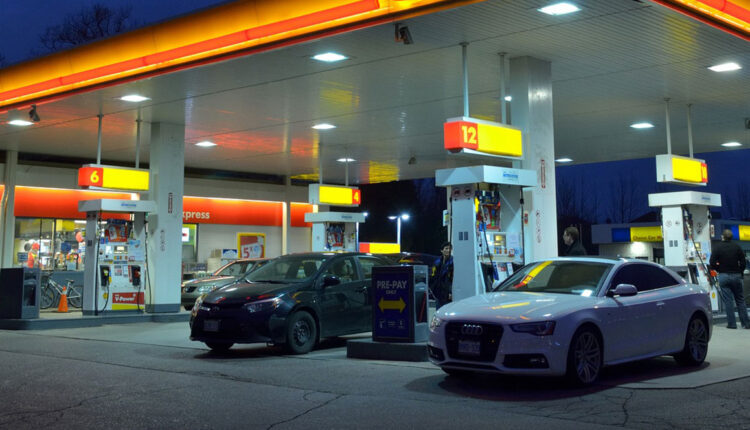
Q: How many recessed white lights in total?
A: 12